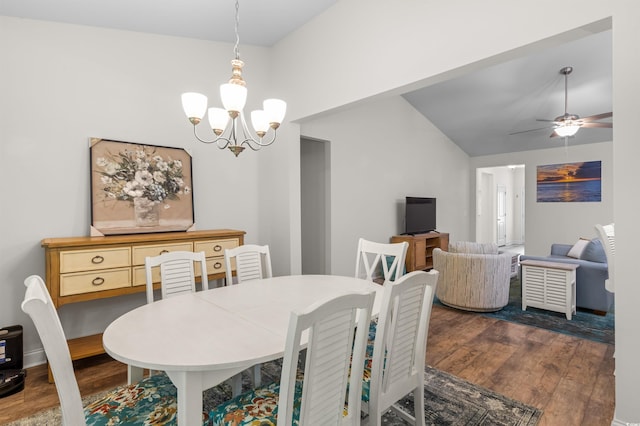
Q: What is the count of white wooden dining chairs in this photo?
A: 6